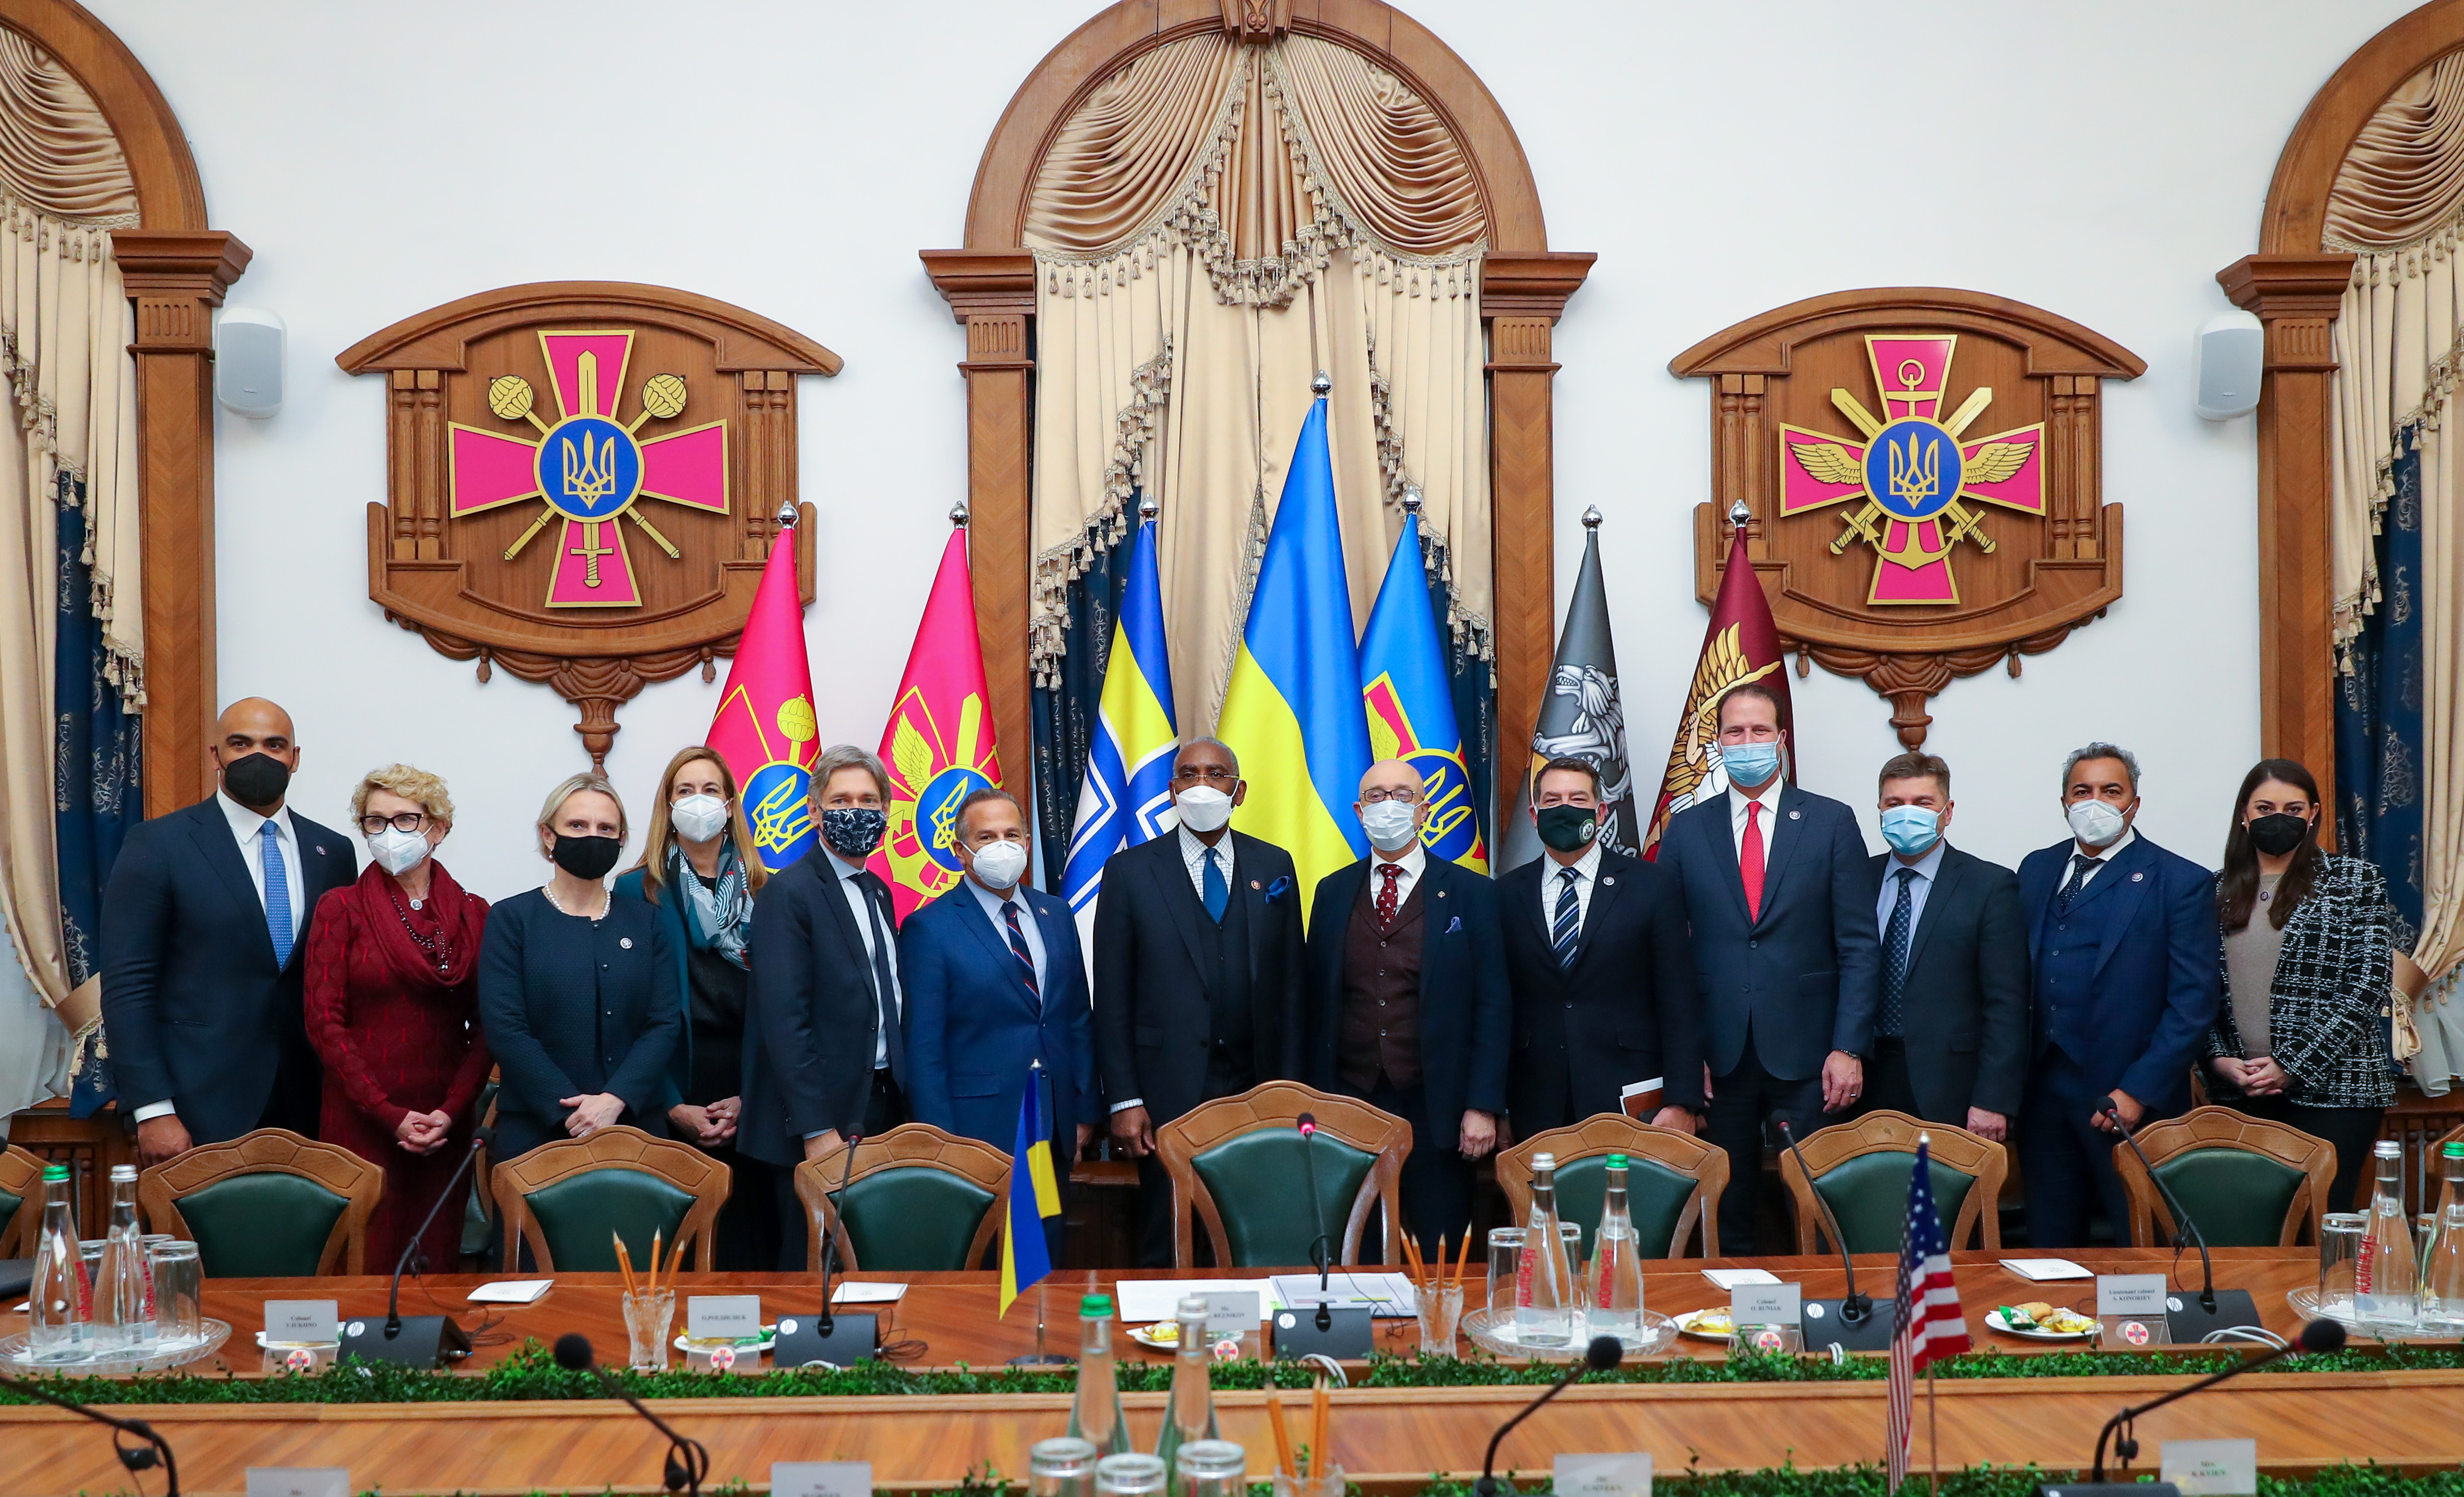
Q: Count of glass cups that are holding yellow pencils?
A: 3